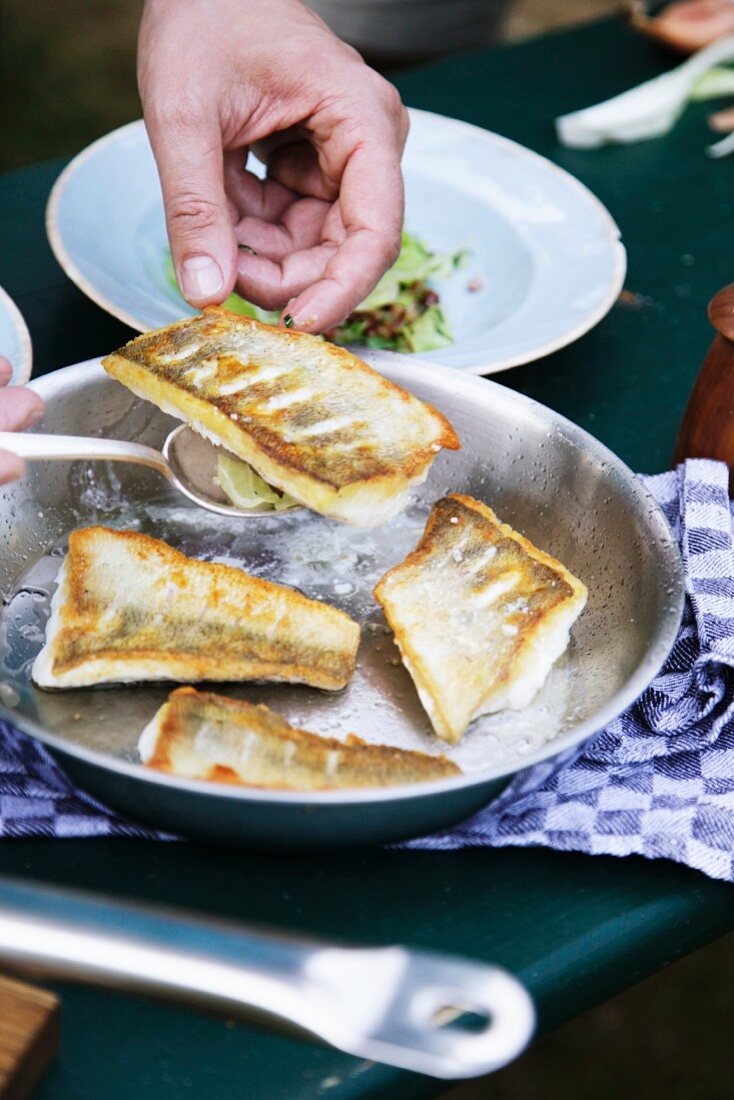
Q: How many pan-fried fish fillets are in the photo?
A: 4